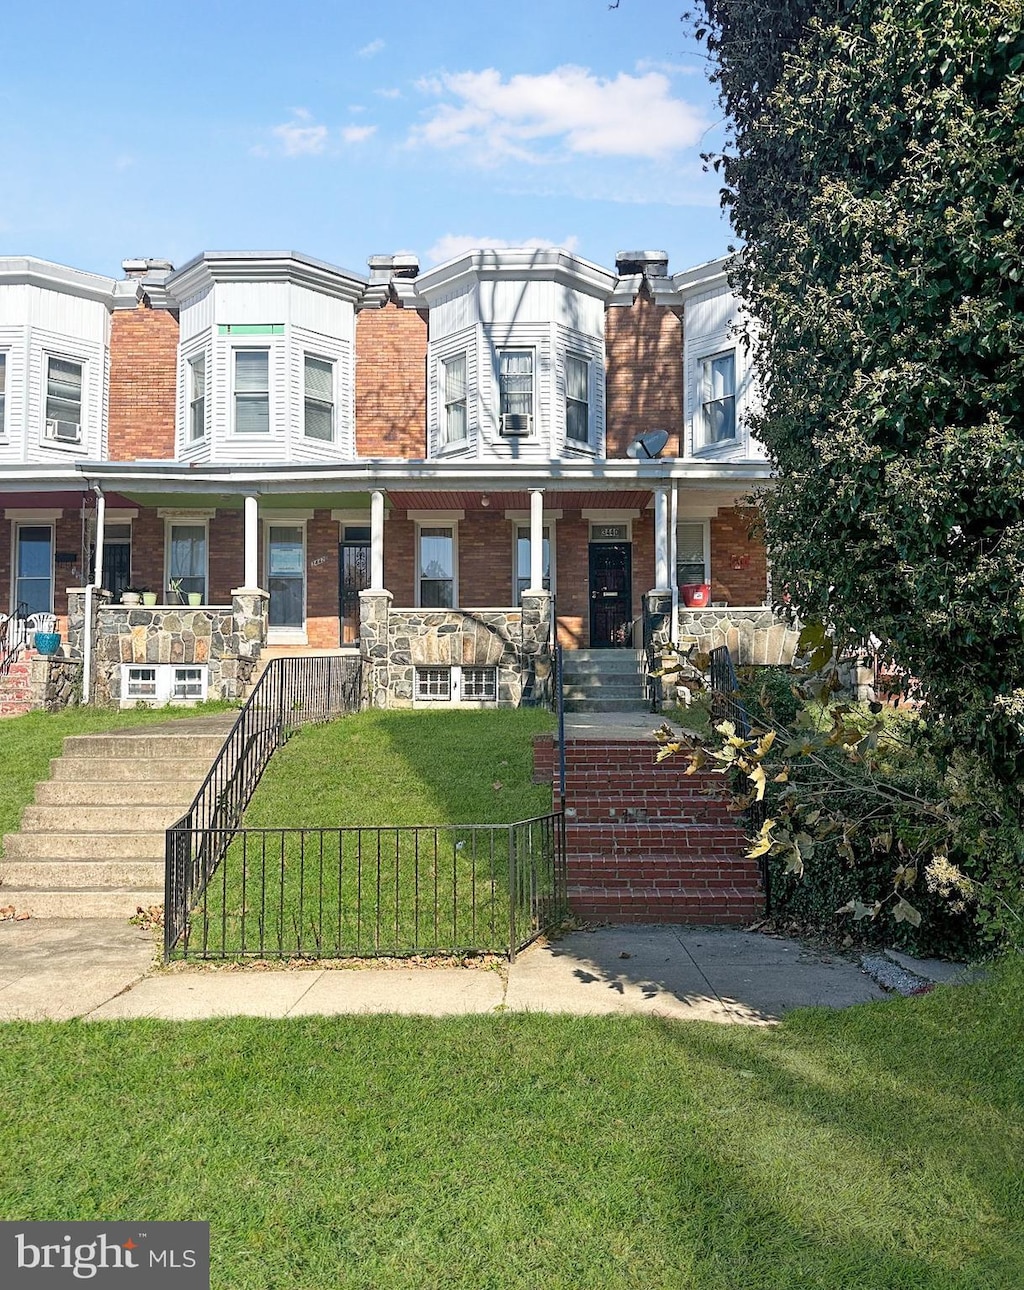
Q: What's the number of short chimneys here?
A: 3